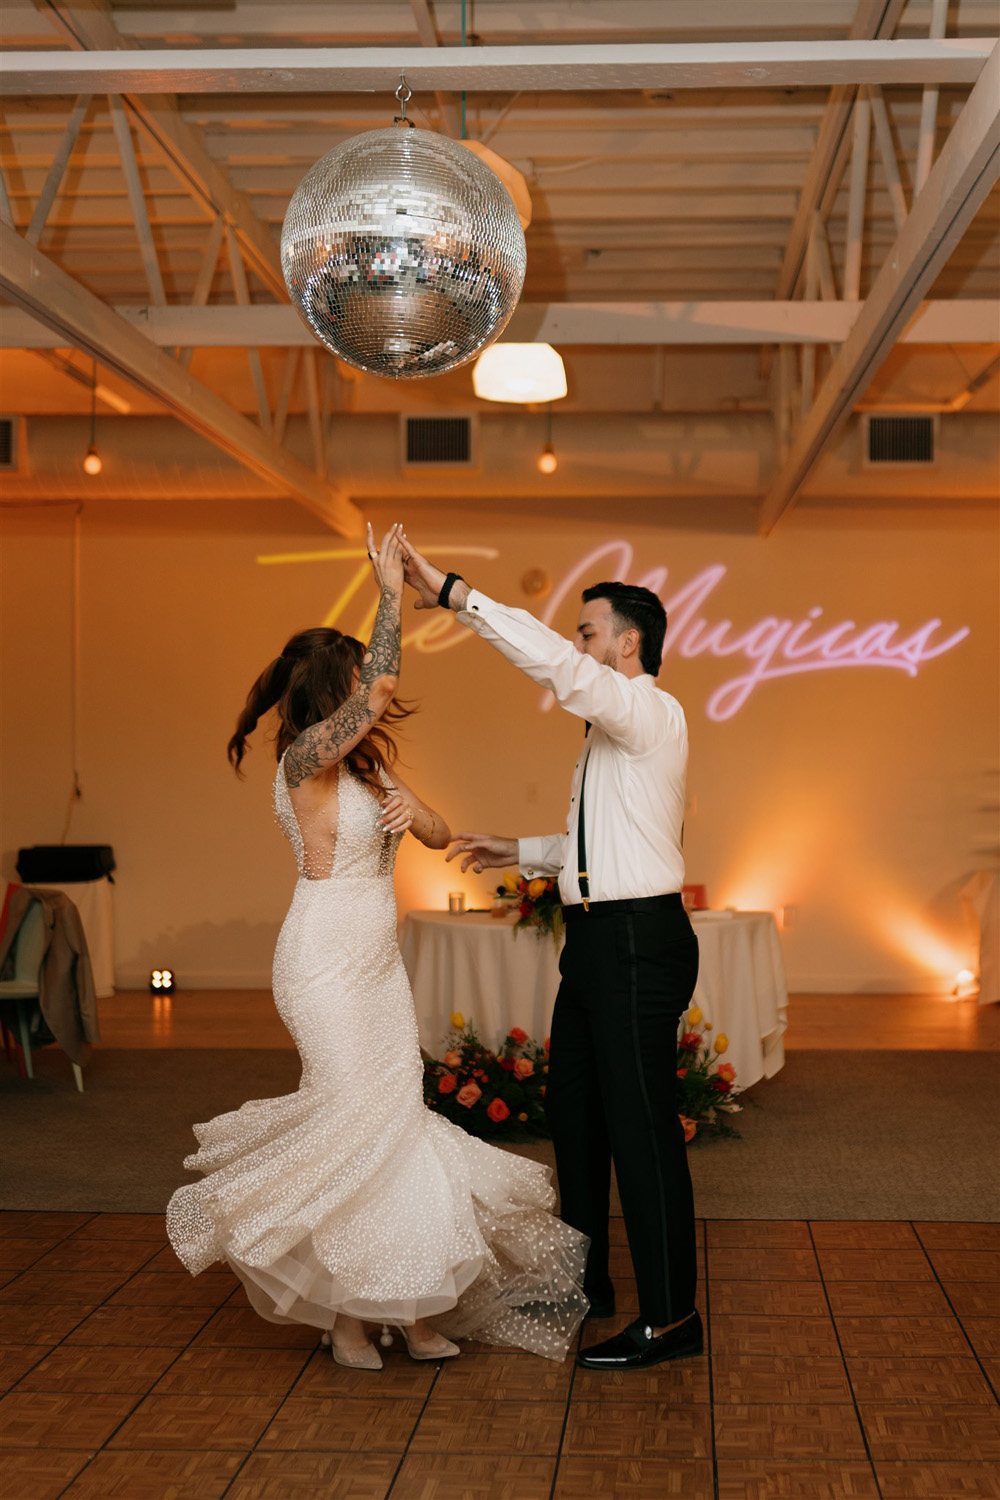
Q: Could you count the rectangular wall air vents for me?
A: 3